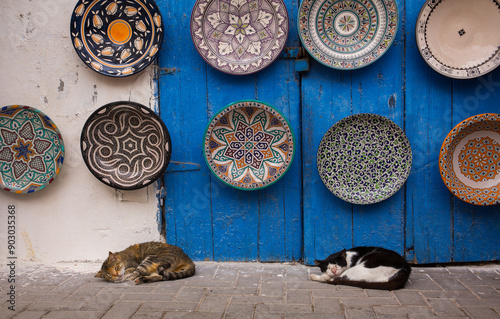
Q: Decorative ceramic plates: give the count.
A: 9